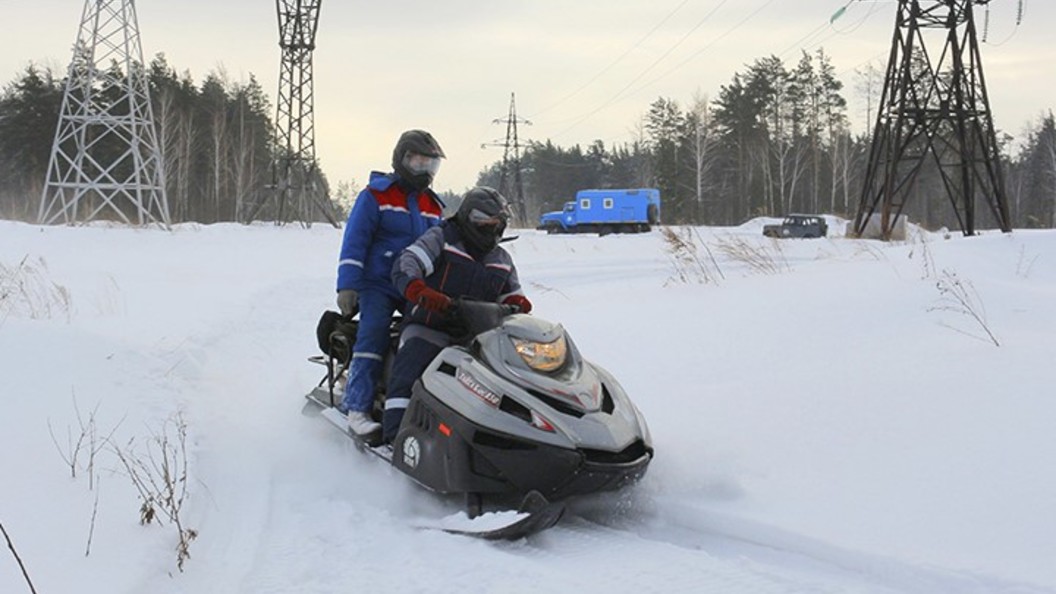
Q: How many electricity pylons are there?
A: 4